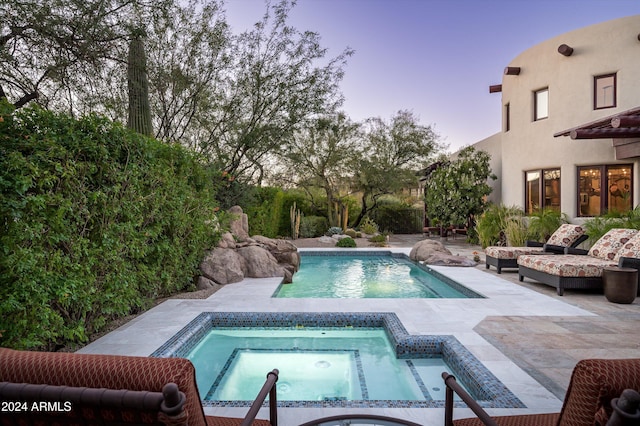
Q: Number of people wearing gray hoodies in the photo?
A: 0